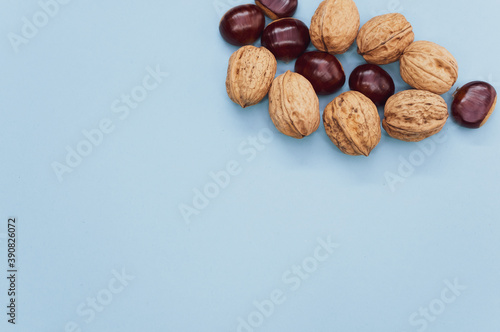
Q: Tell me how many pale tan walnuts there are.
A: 7